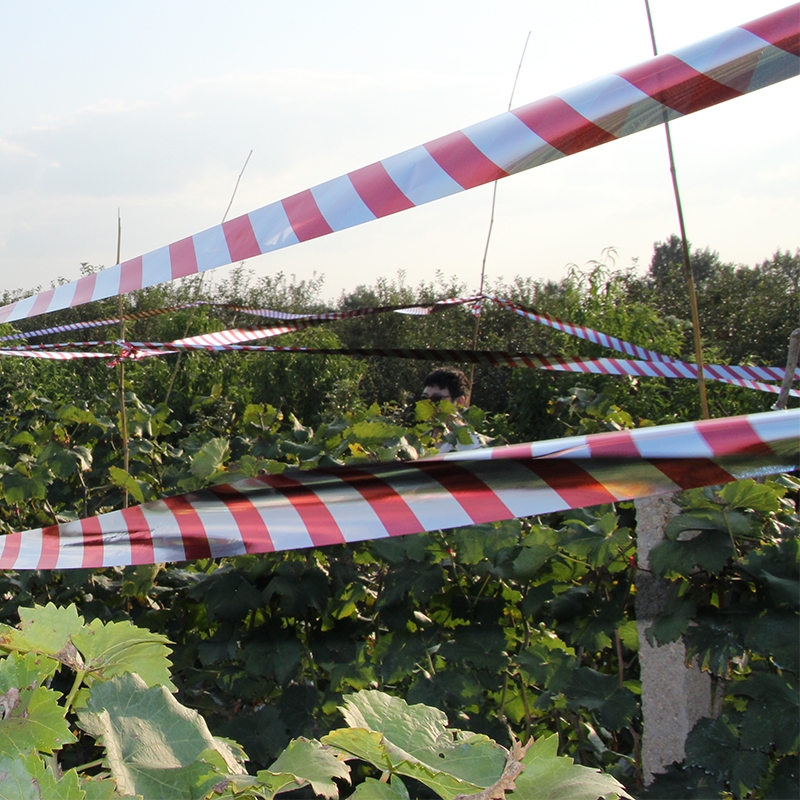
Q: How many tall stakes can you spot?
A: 4